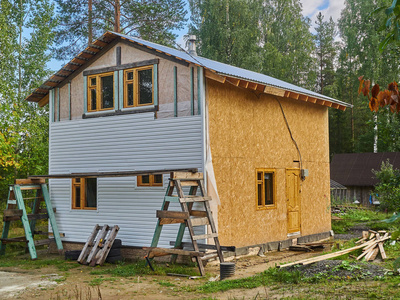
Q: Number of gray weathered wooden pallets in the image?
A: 1